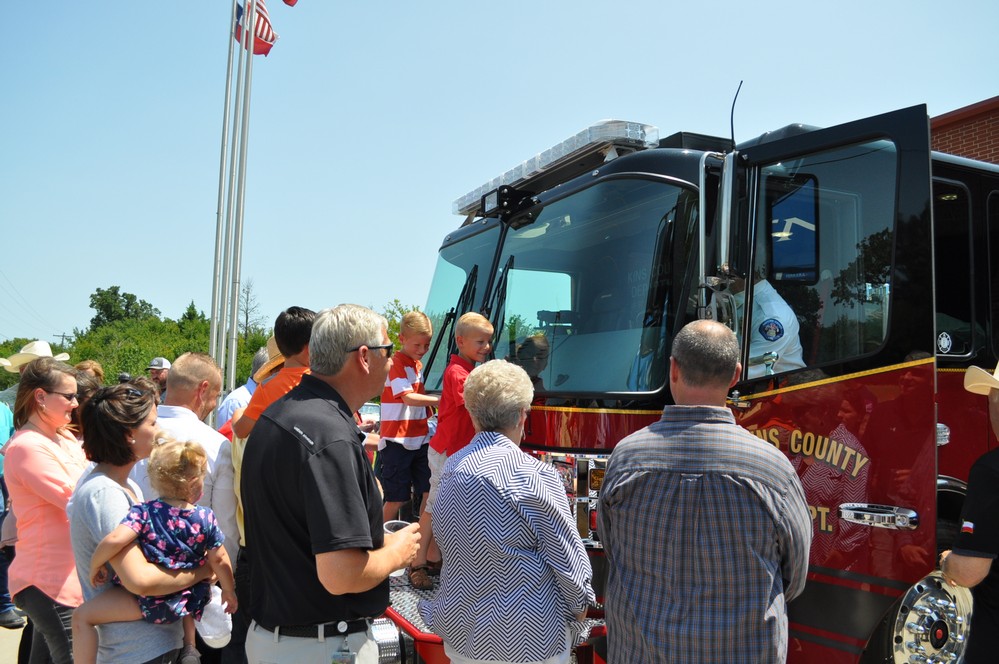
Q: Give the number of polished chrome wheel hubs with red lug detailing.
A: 1